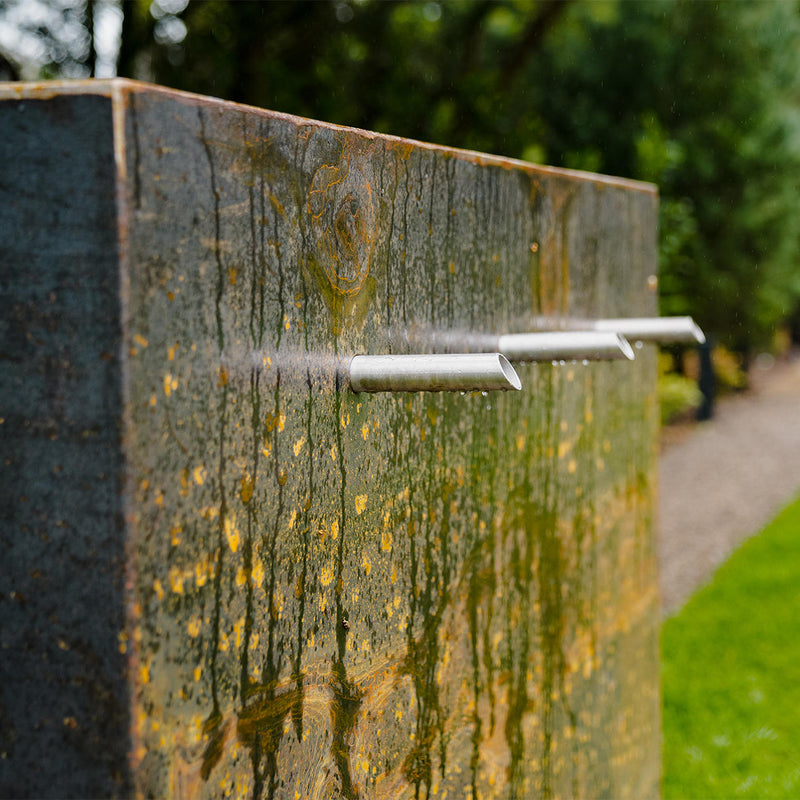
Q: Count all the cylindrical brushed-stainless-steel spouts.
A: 3